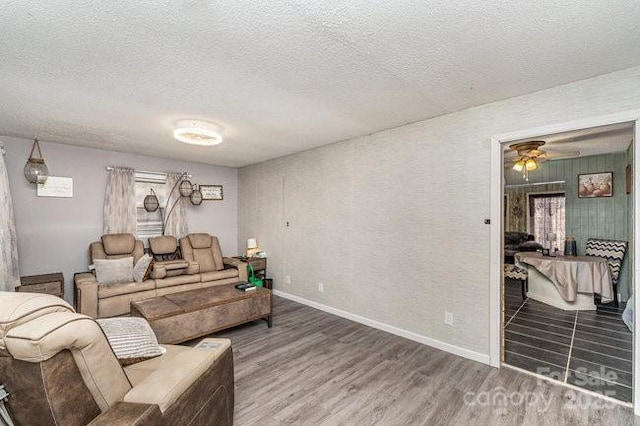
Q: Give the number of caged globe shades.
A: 3